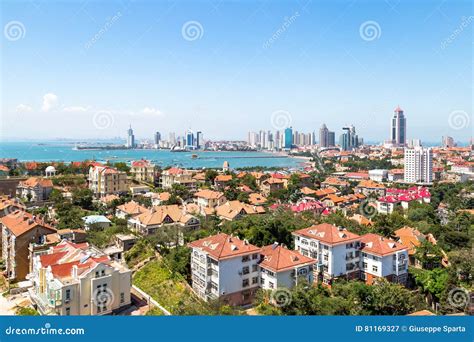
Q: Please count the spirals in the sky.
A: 6